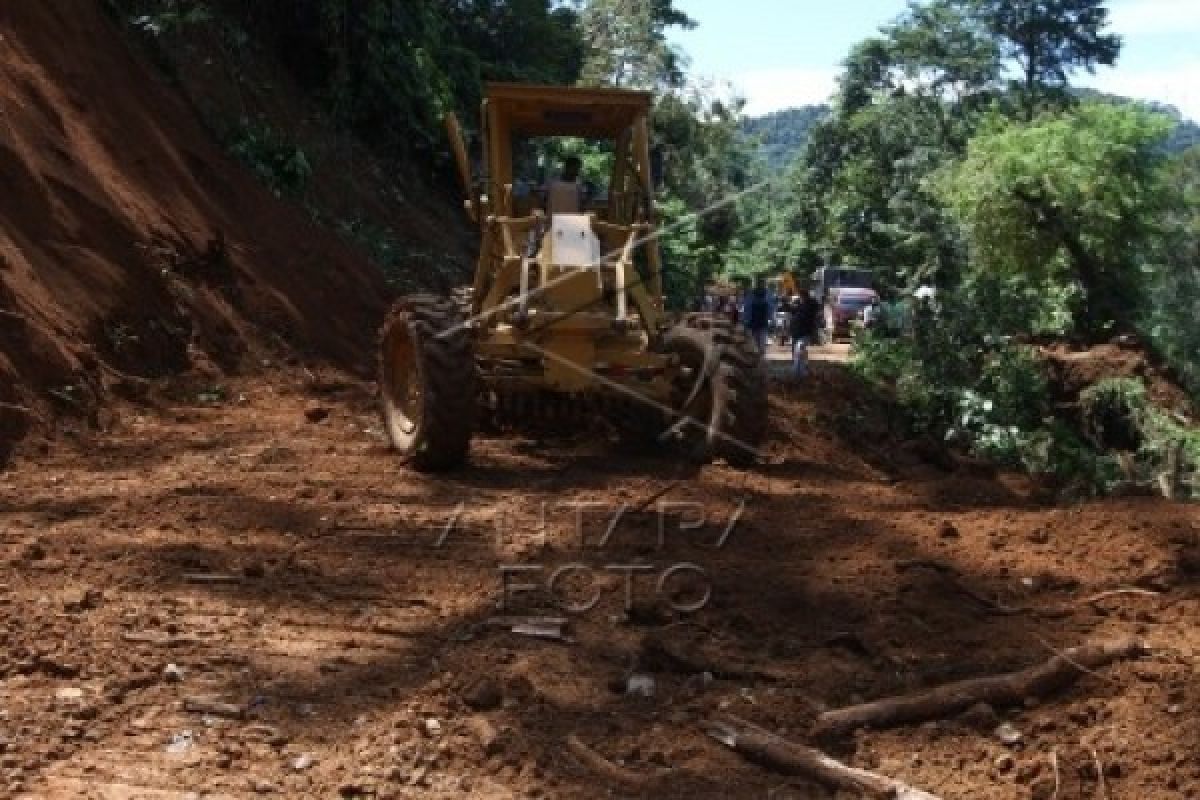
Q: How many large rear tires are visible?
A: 2